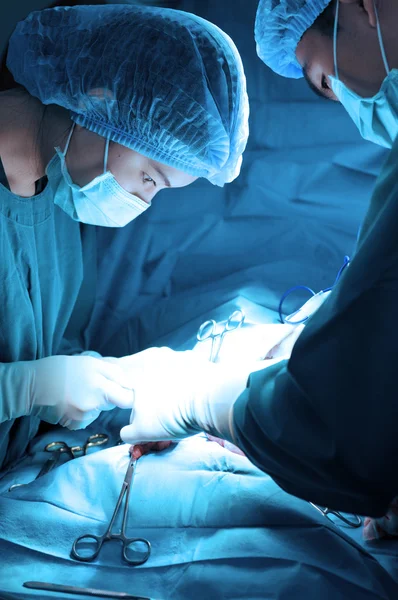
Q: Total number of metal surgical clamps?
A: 4